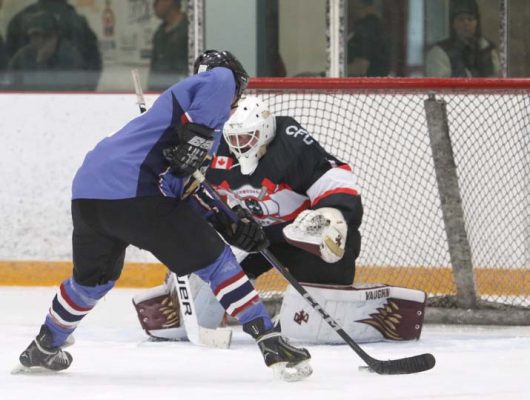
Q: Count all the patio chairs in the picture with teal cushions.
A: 0